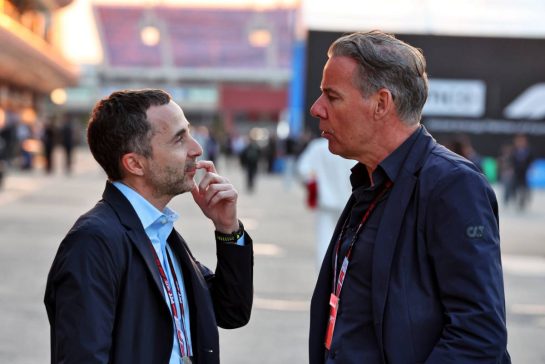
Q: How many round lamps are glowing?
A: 3